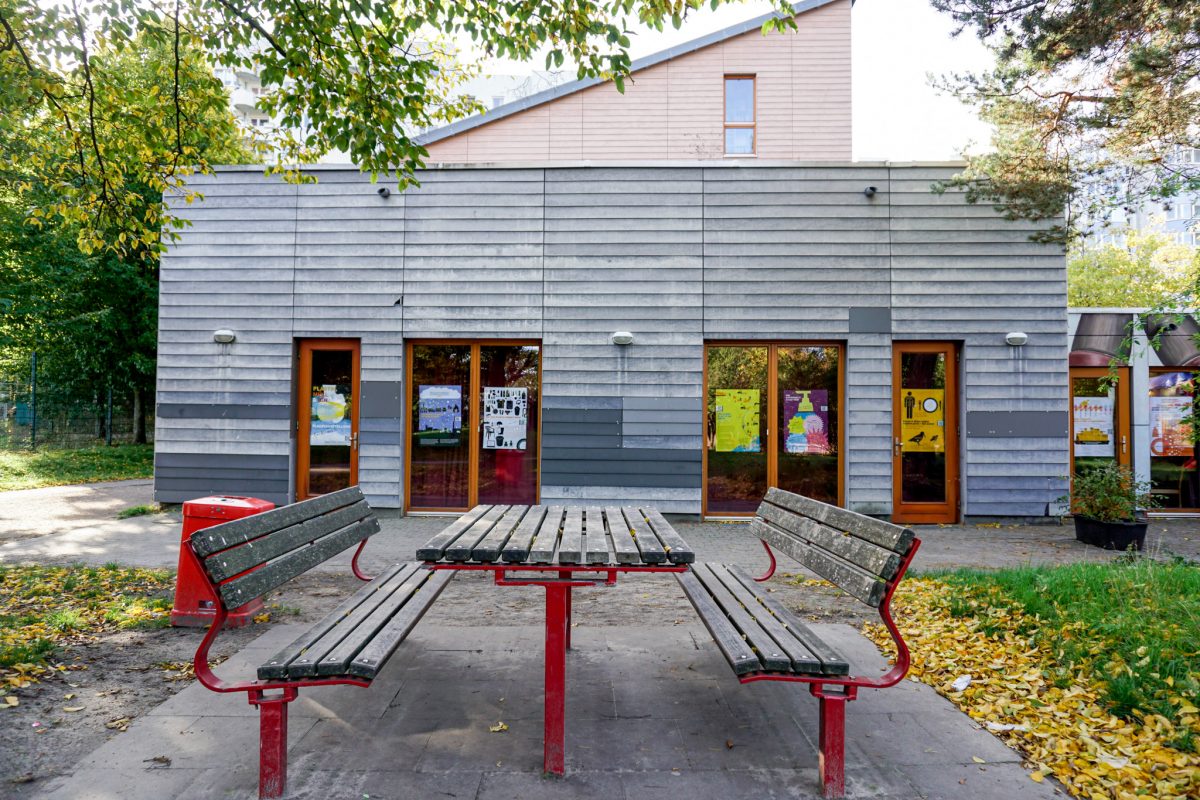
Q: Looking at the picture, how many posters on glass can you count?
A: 8